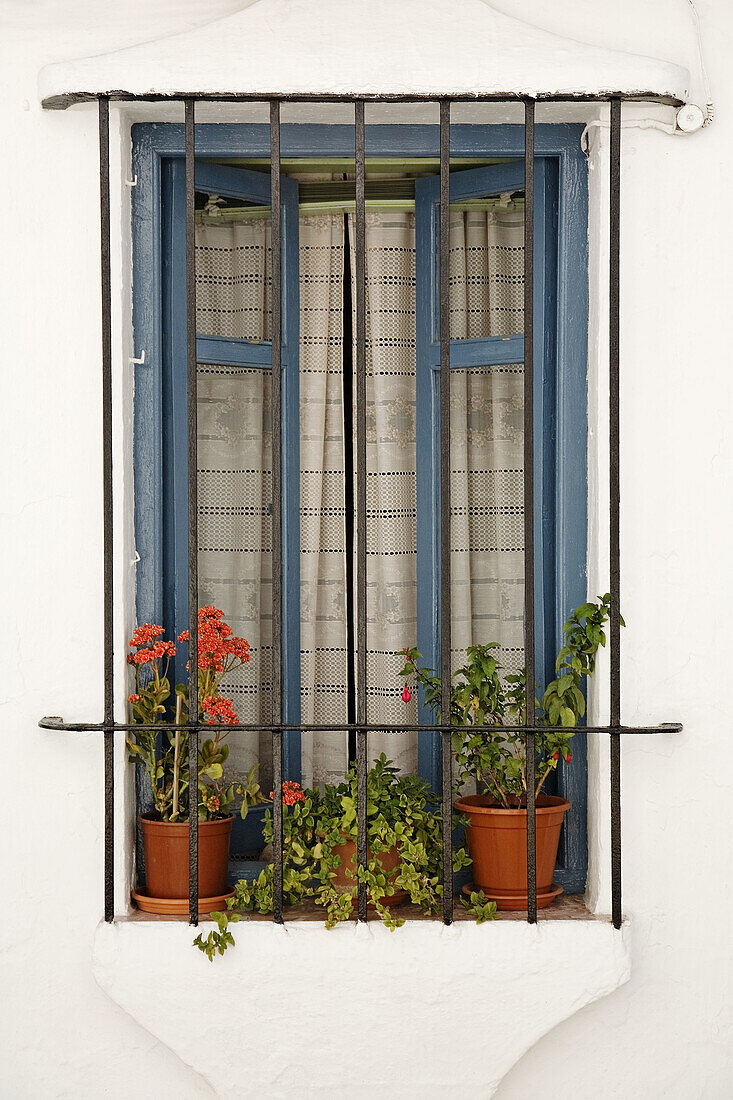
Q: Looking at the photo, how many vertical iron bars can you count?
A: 7